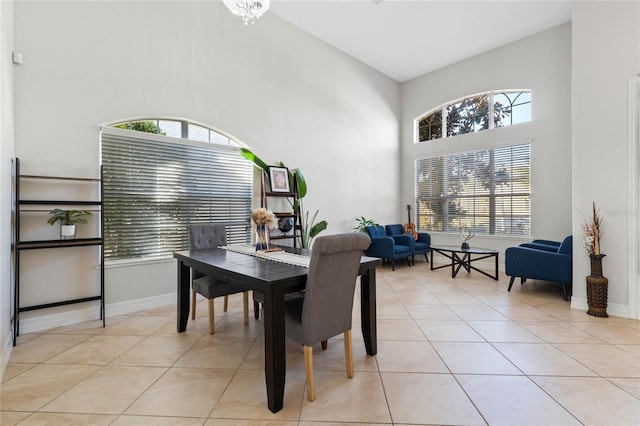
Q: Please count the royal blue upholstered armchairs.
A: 4